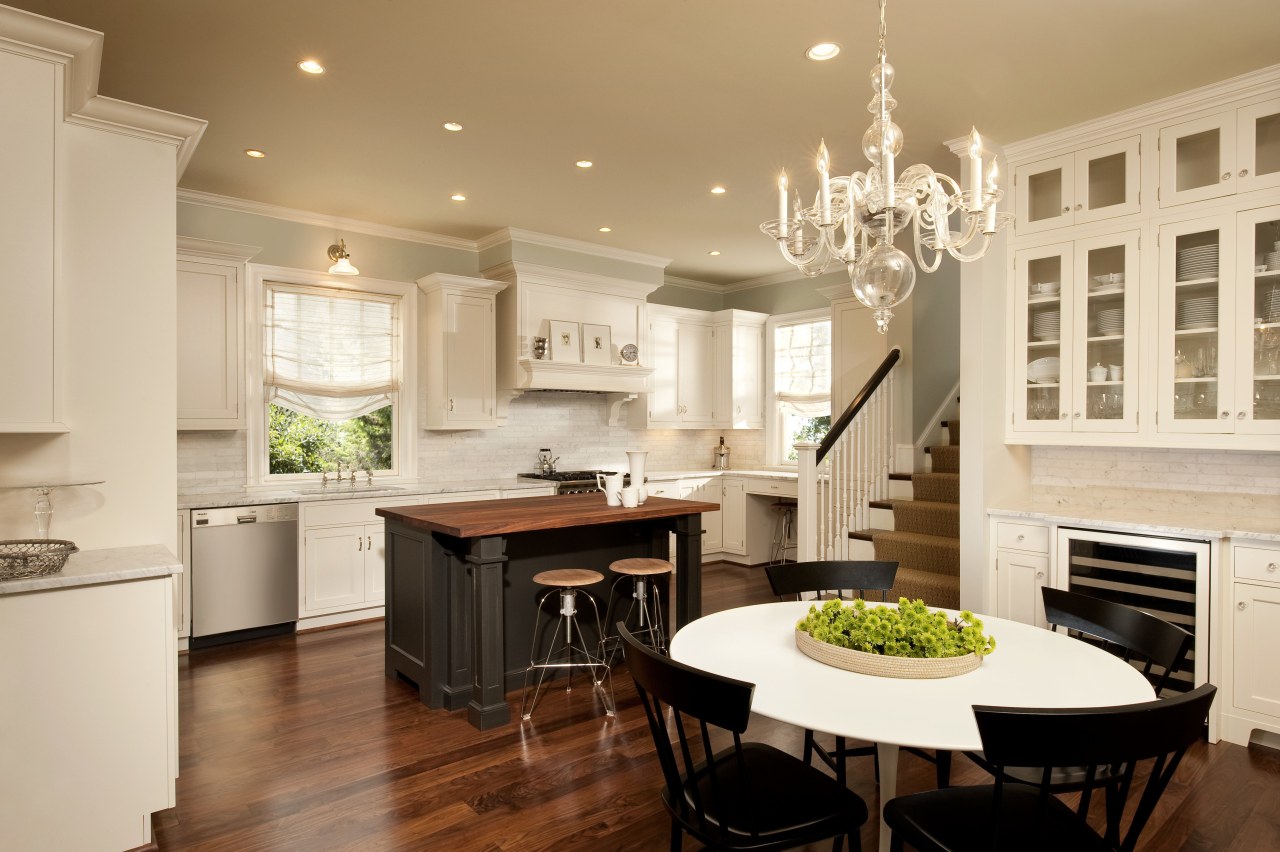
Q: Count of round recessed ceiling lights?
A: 9